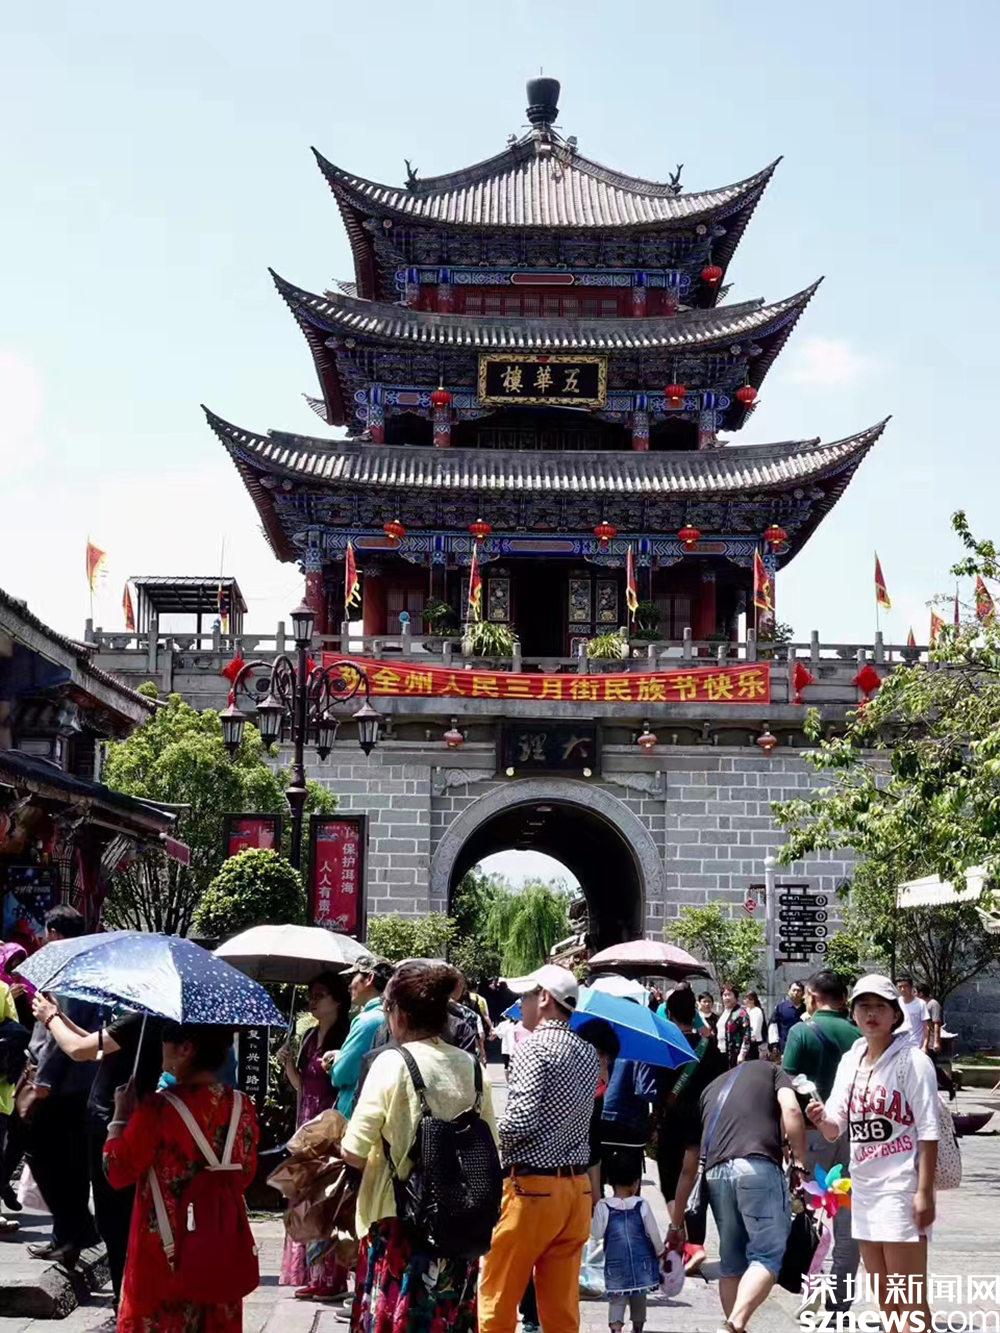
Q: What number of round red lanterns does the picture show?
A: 12